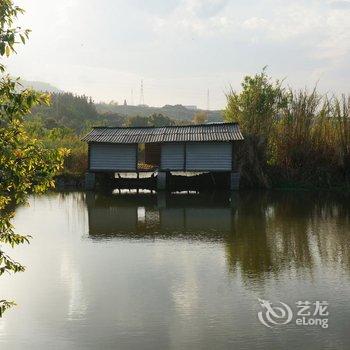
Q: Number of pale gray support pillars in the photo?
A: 3